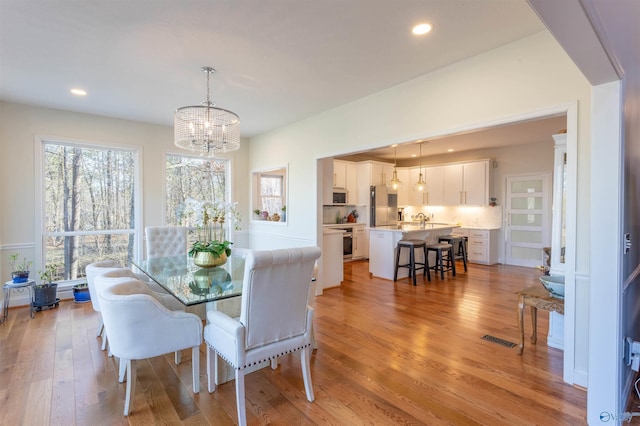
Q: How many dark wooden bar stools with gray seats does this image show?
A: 3